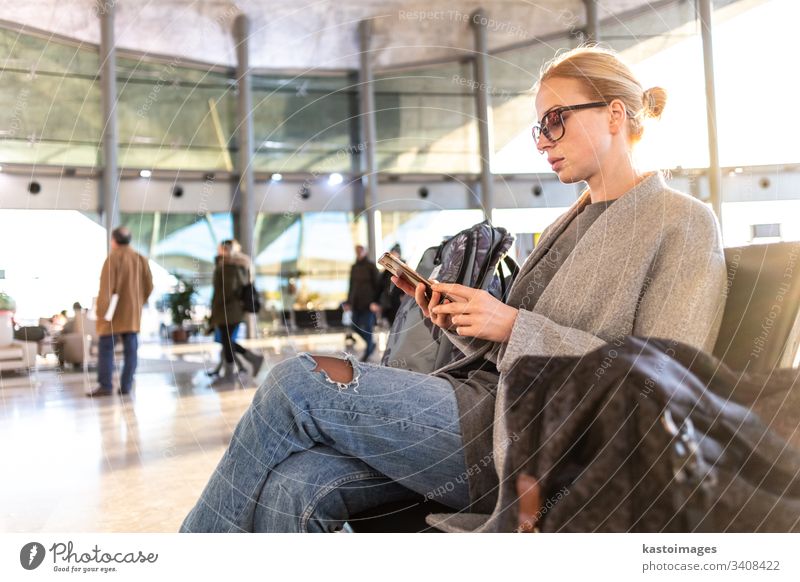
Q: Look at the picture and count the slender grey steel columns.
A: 6